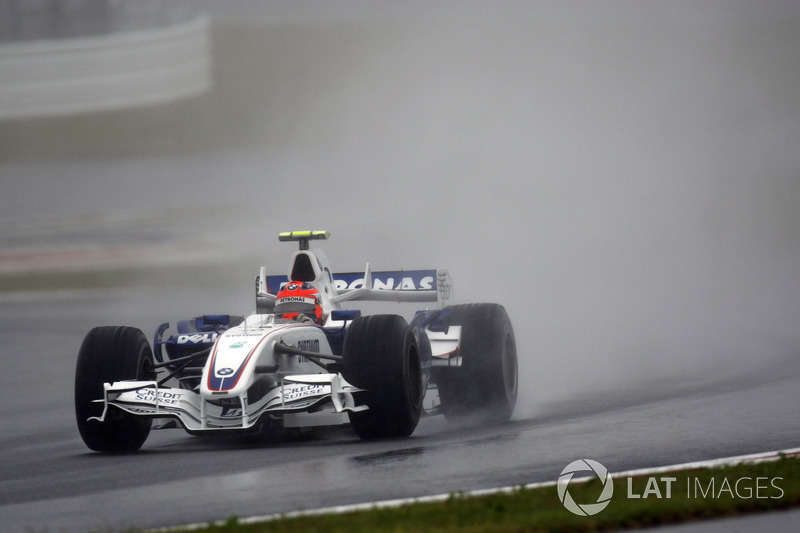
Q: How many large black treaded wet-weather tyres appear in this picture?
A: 3